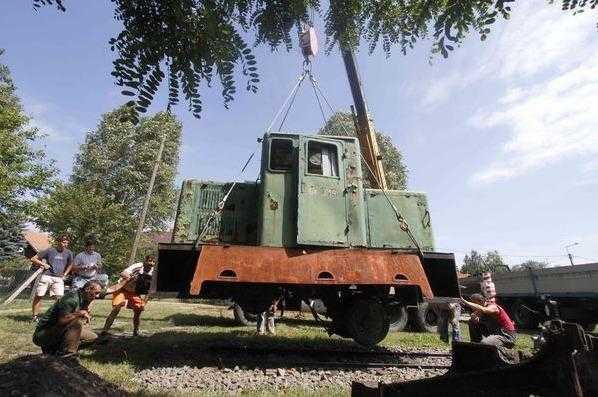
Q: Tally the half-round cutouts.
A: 3